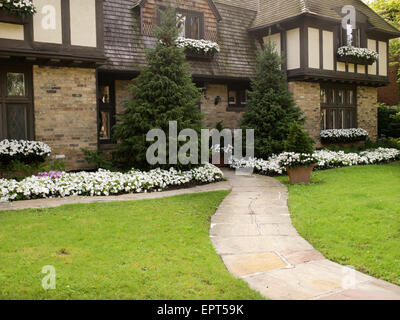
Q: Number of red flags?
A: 0